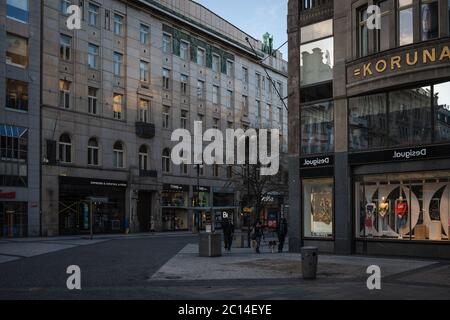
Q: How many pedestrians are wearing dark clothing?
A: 3